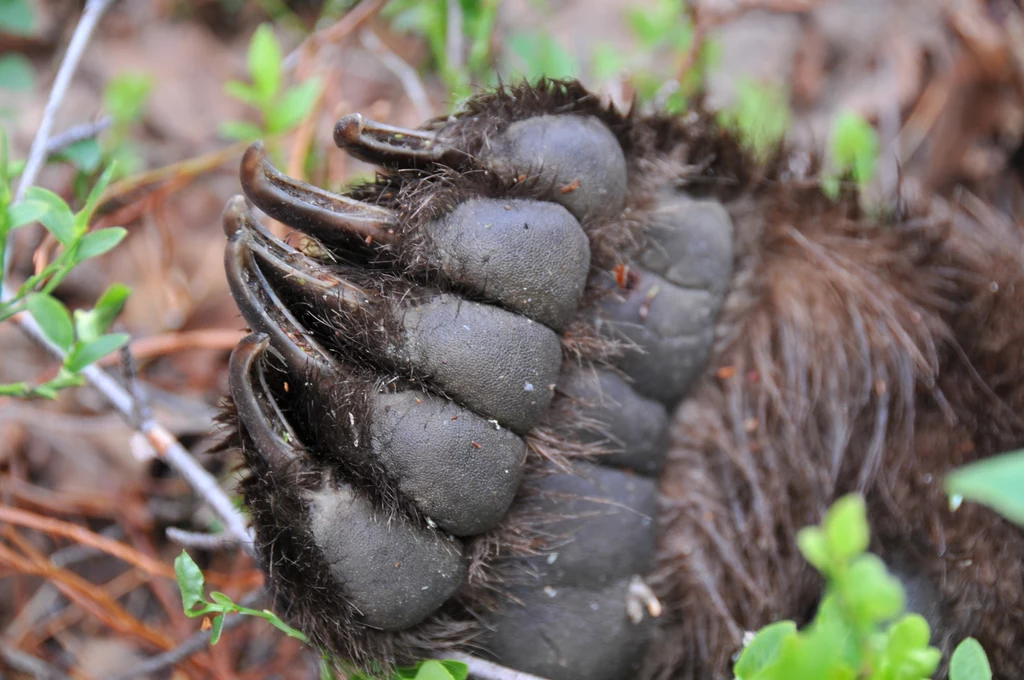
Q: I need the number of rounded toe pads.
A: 5